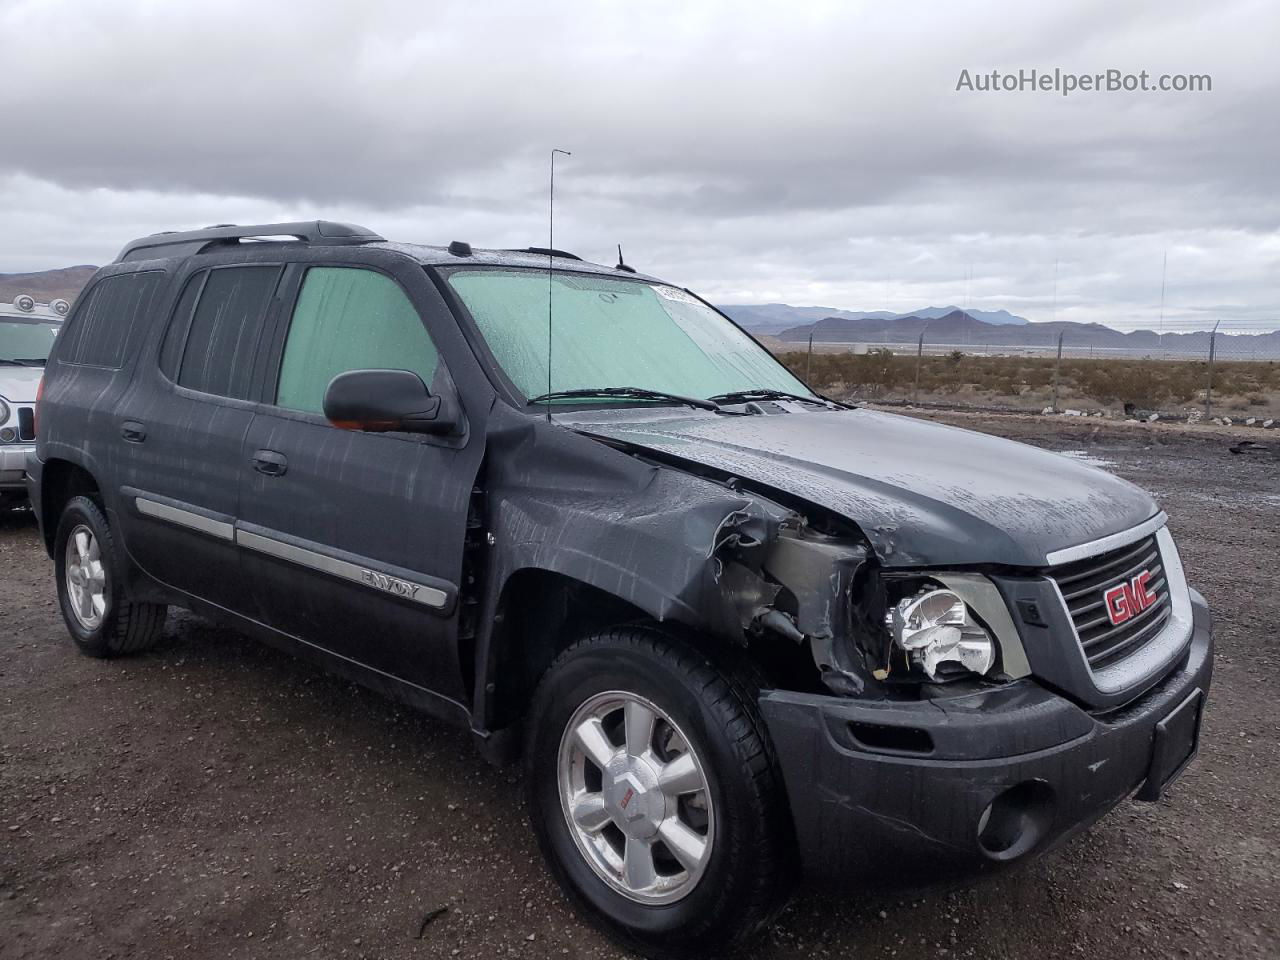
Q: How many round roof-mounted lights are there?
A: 2